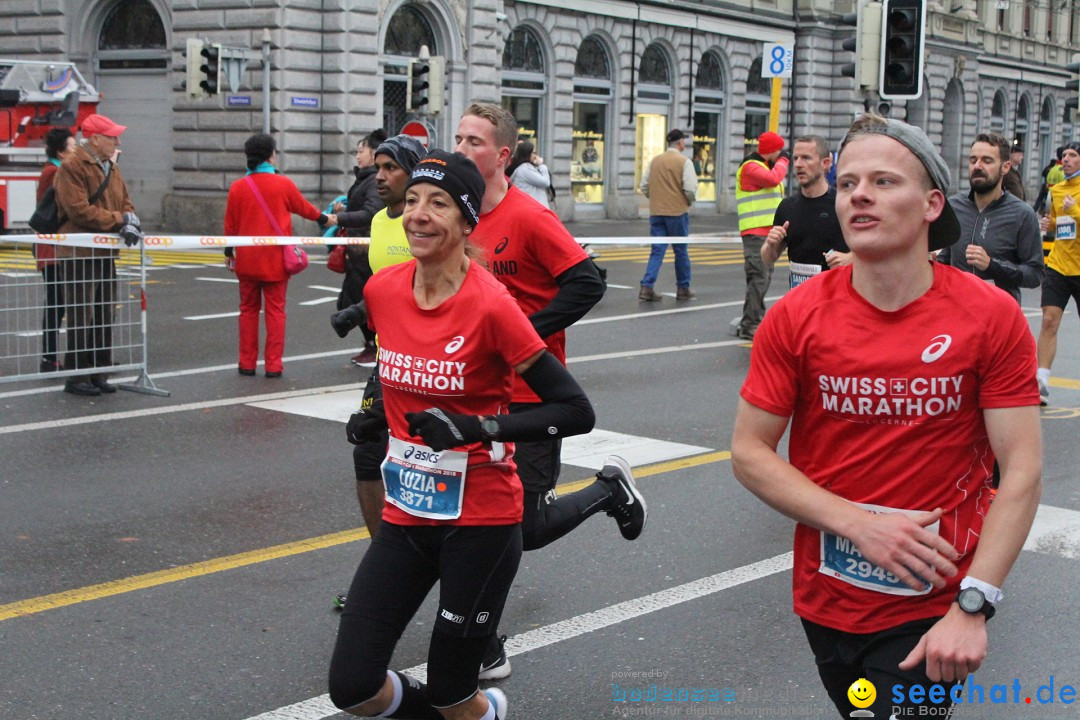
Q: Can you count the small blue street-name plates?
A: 2